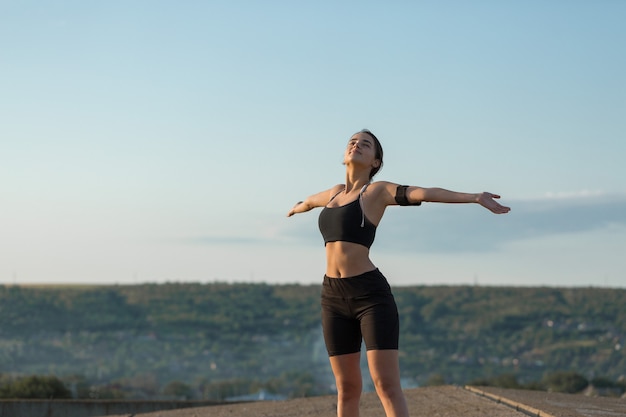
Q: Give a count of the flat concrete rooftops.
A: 1